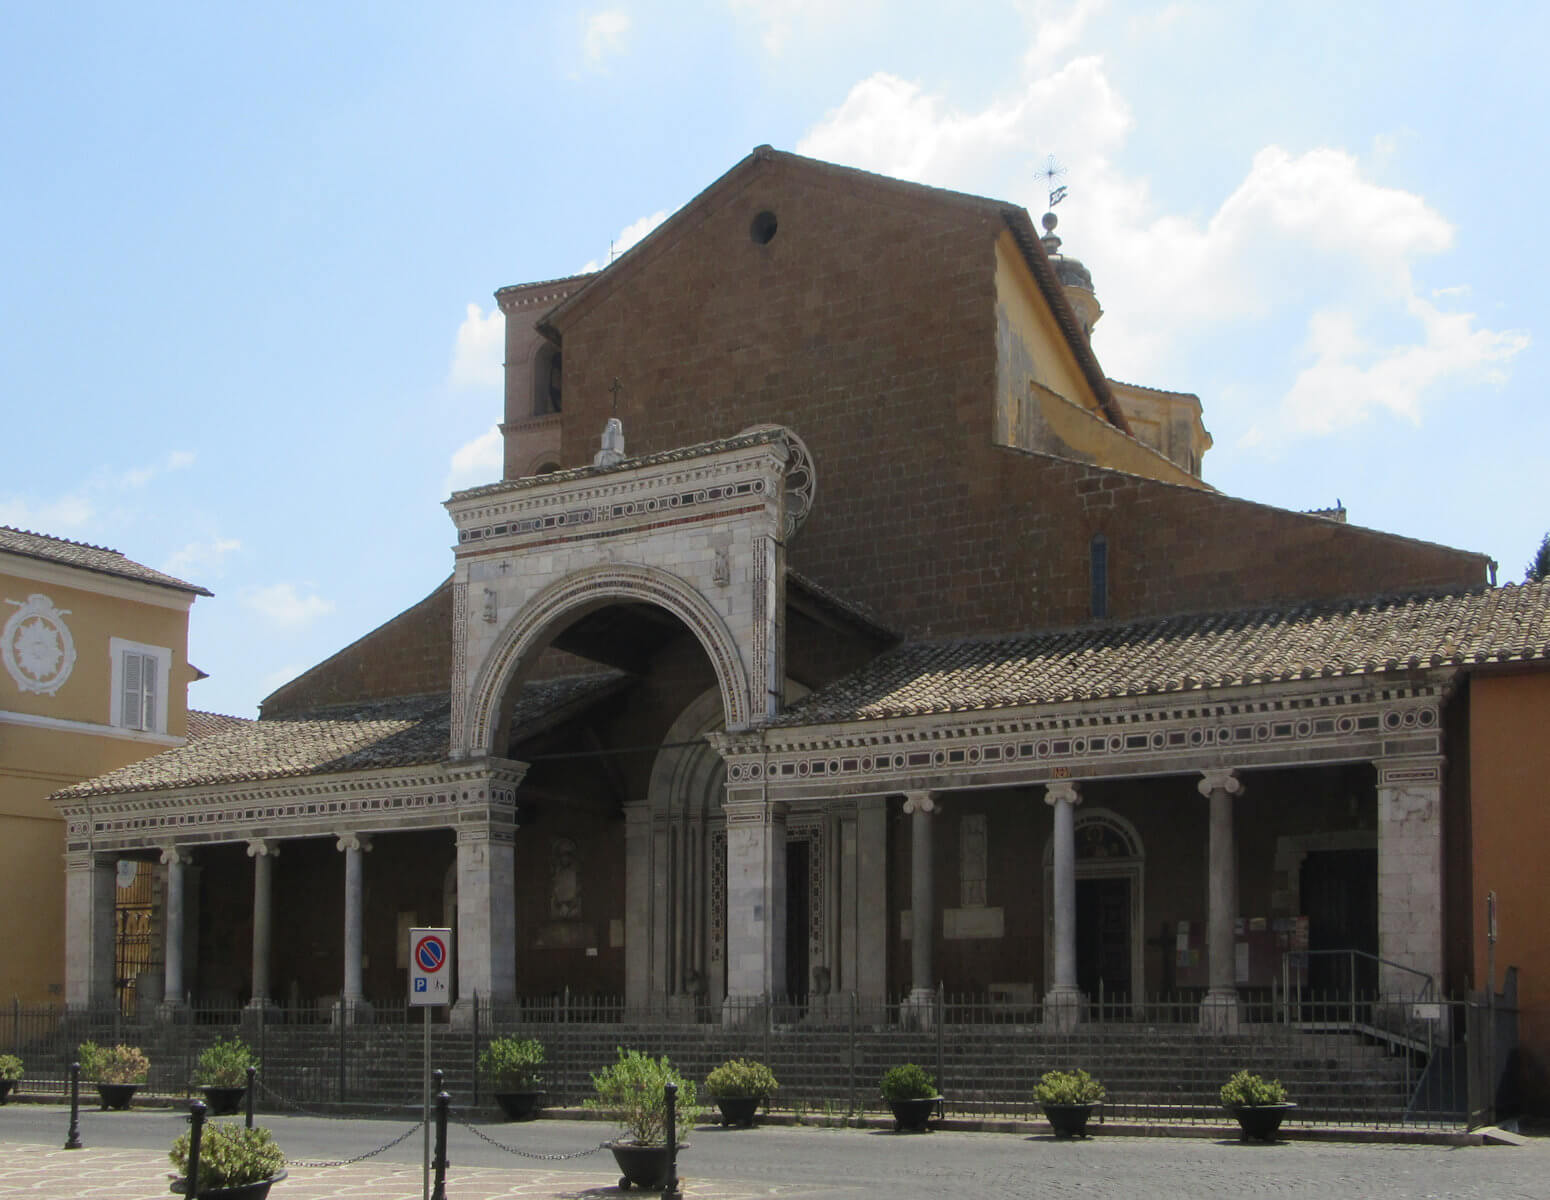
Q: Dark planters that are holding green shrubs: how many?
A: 10